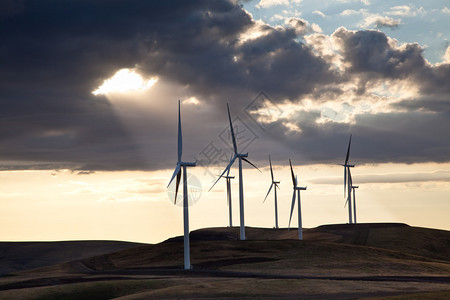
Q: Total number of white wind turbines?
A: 7